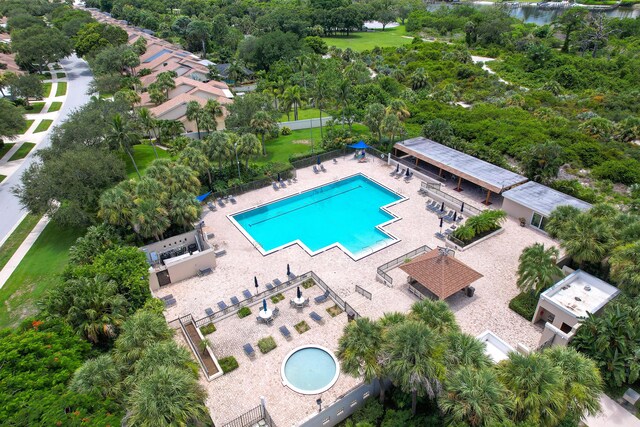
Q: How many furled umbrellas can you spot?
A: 12